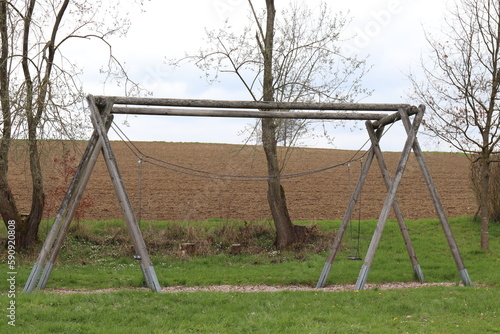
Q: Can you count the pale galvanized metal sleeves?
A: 8